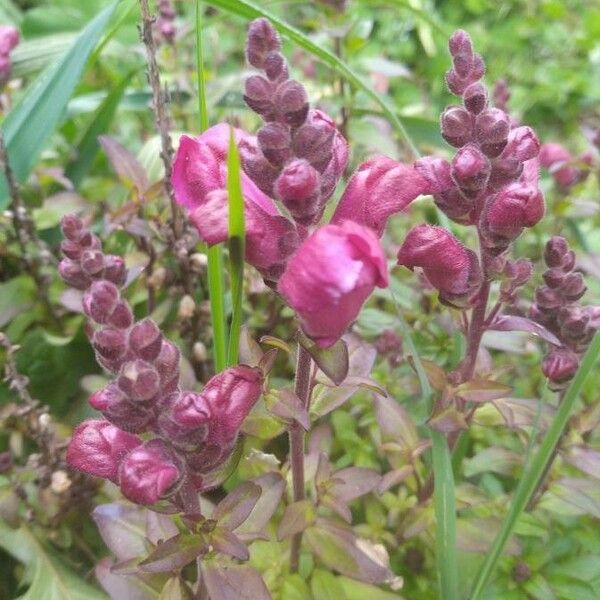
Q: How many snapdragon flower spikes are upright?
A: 4